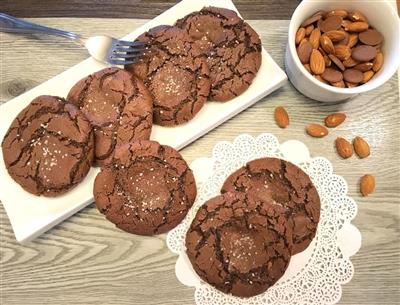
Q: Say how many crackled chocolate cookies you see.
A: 7